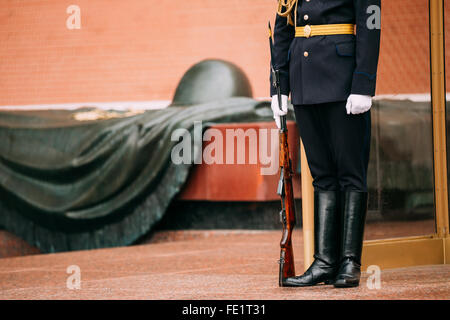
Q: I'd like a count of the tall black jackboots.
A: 2